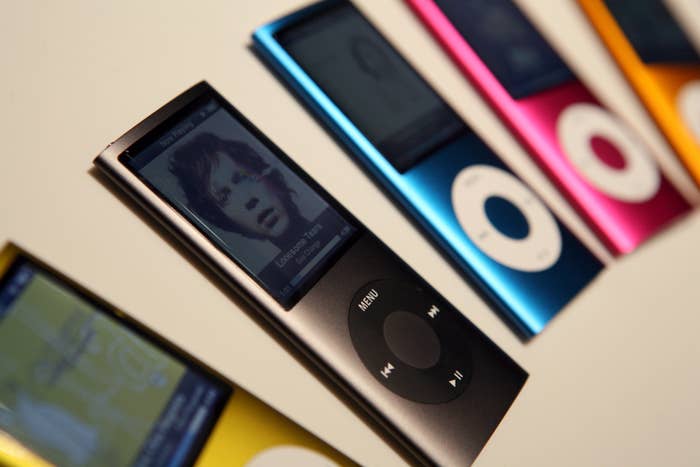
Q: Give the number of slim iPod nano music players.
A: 5